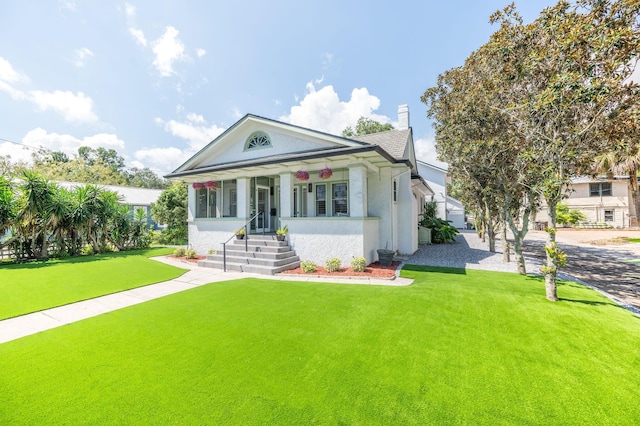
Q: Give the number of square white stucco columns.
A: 4